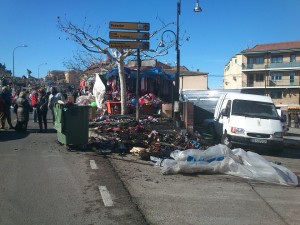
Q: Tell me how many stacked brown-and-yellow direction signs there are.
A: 3